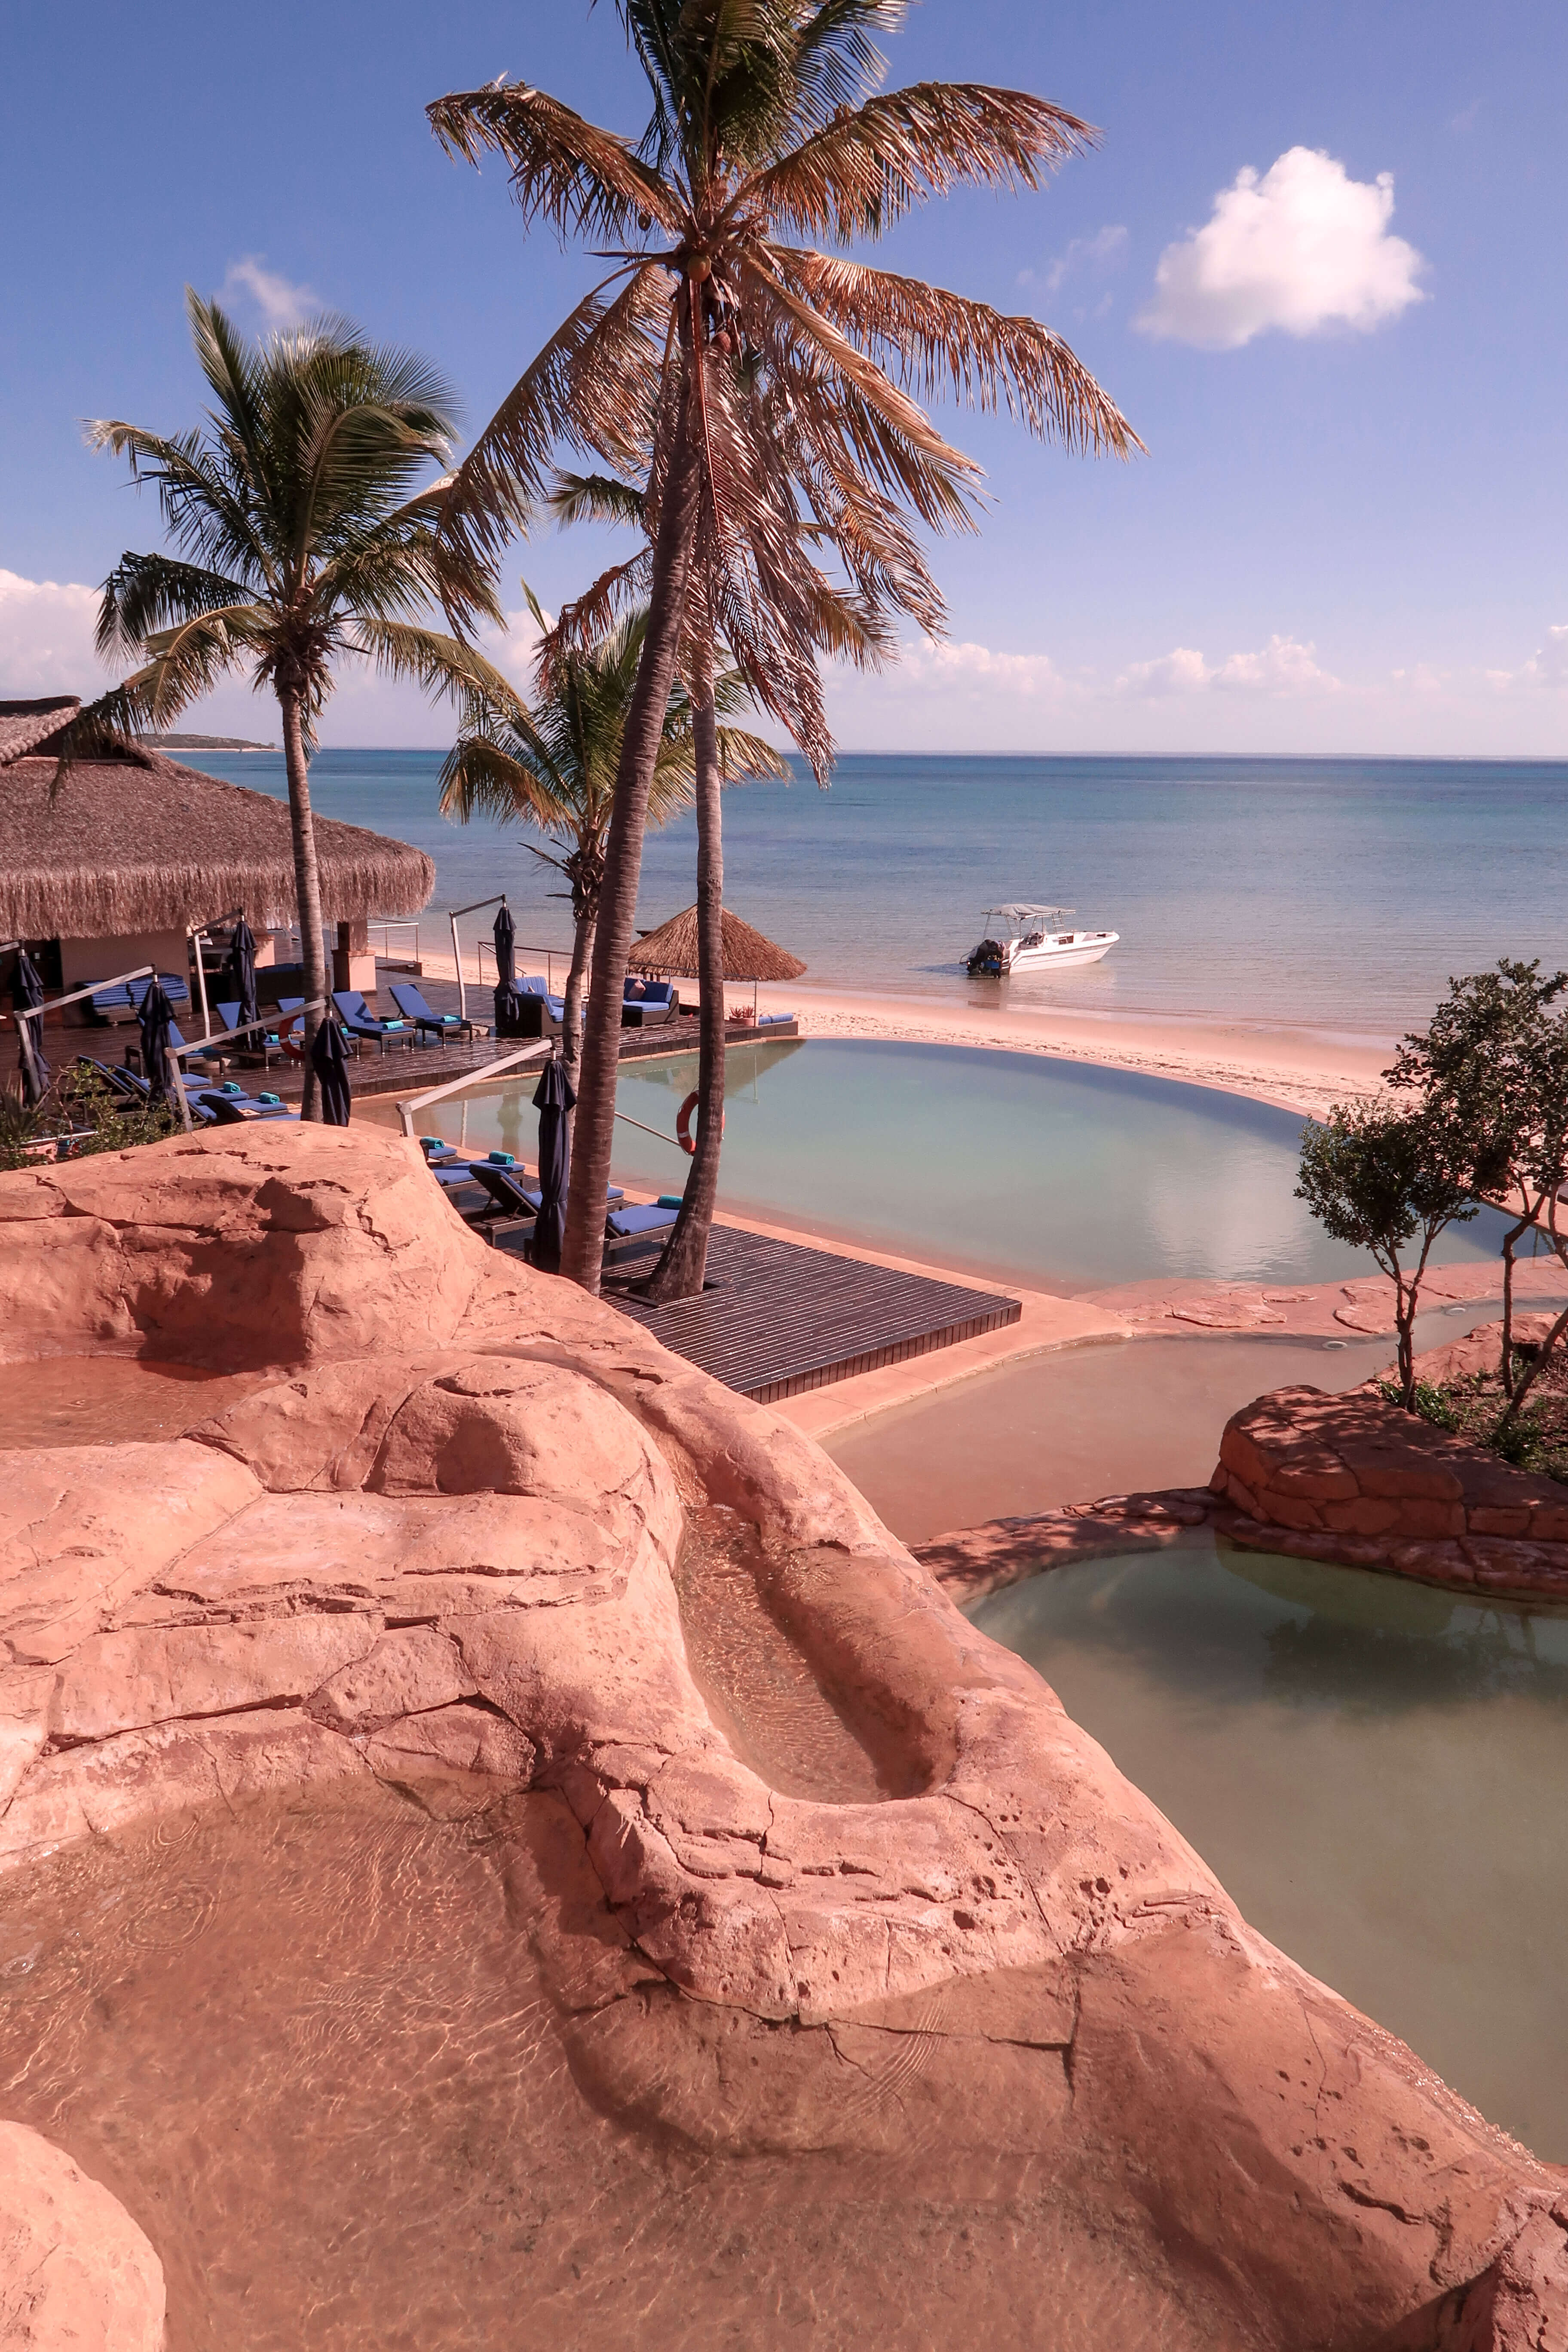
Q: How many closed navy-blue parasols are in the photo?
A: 6